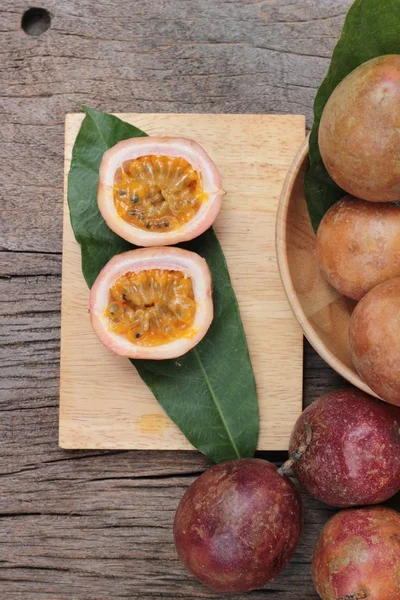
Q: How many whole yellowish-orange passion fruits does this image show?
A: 3